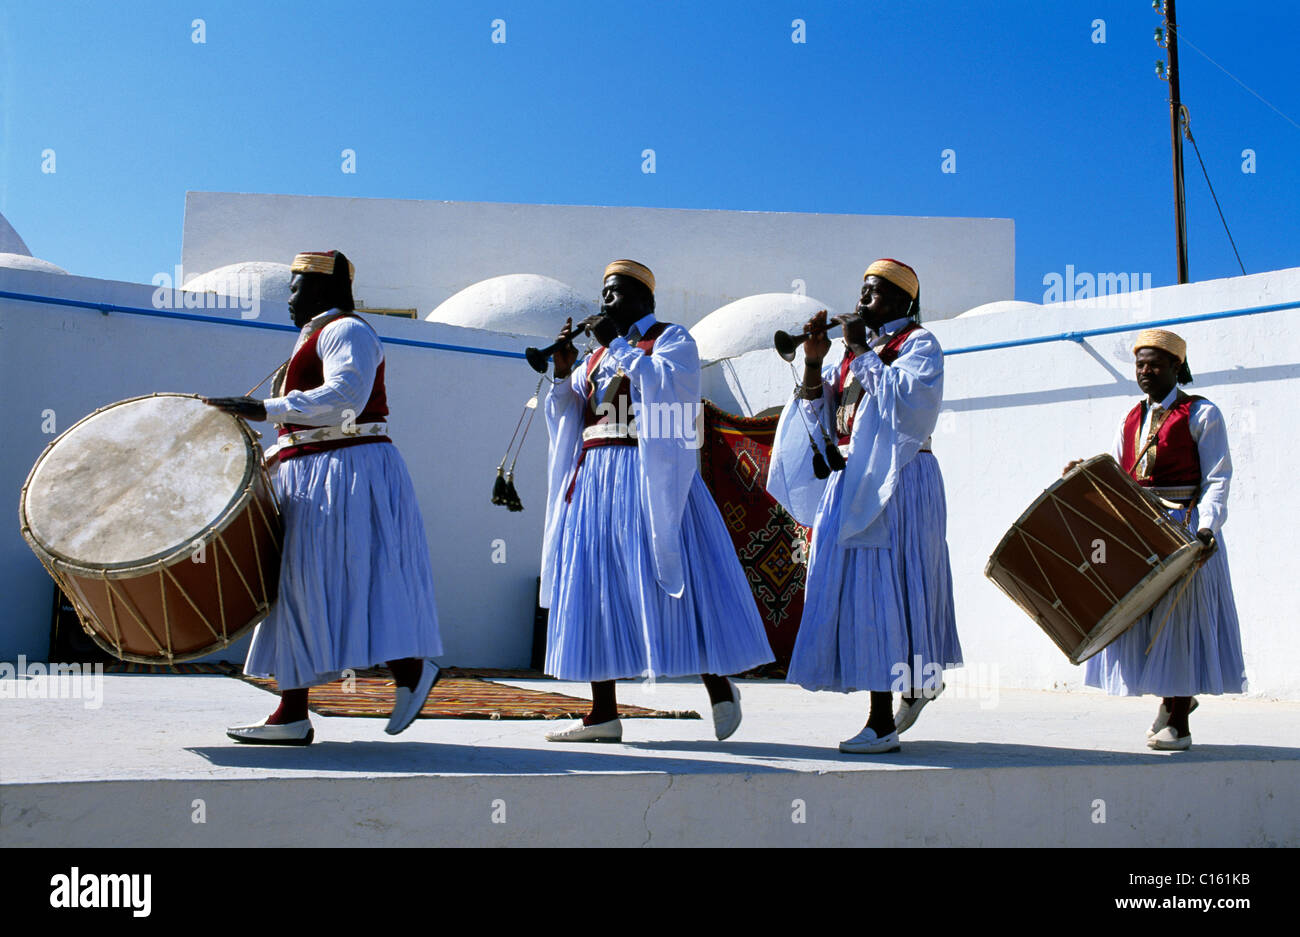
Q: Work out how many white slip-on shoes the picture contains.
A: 8